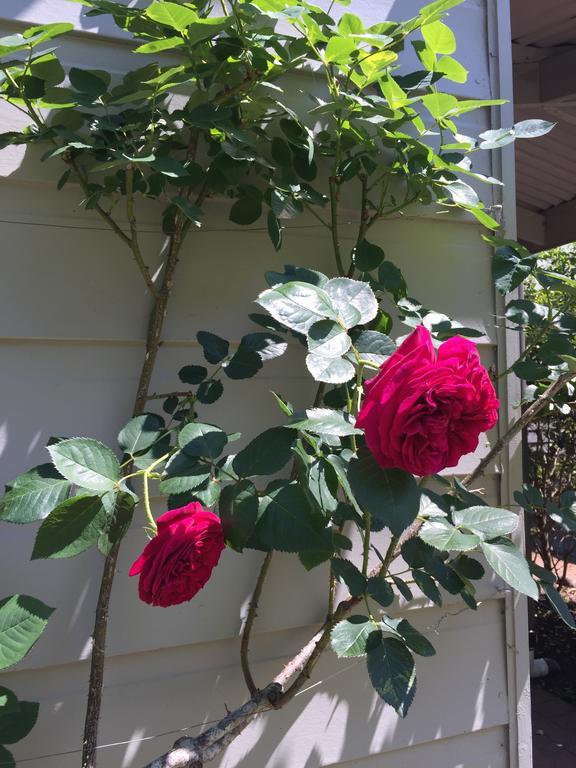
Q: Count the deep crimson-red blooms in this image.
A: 2